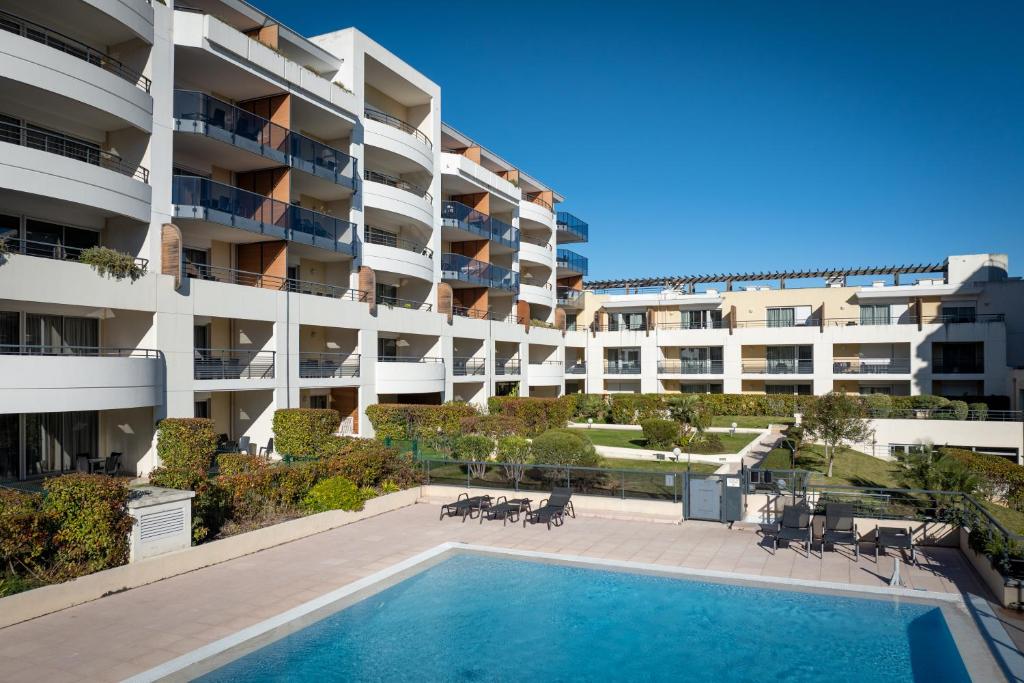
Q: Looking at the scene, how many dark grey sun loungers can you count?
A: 6